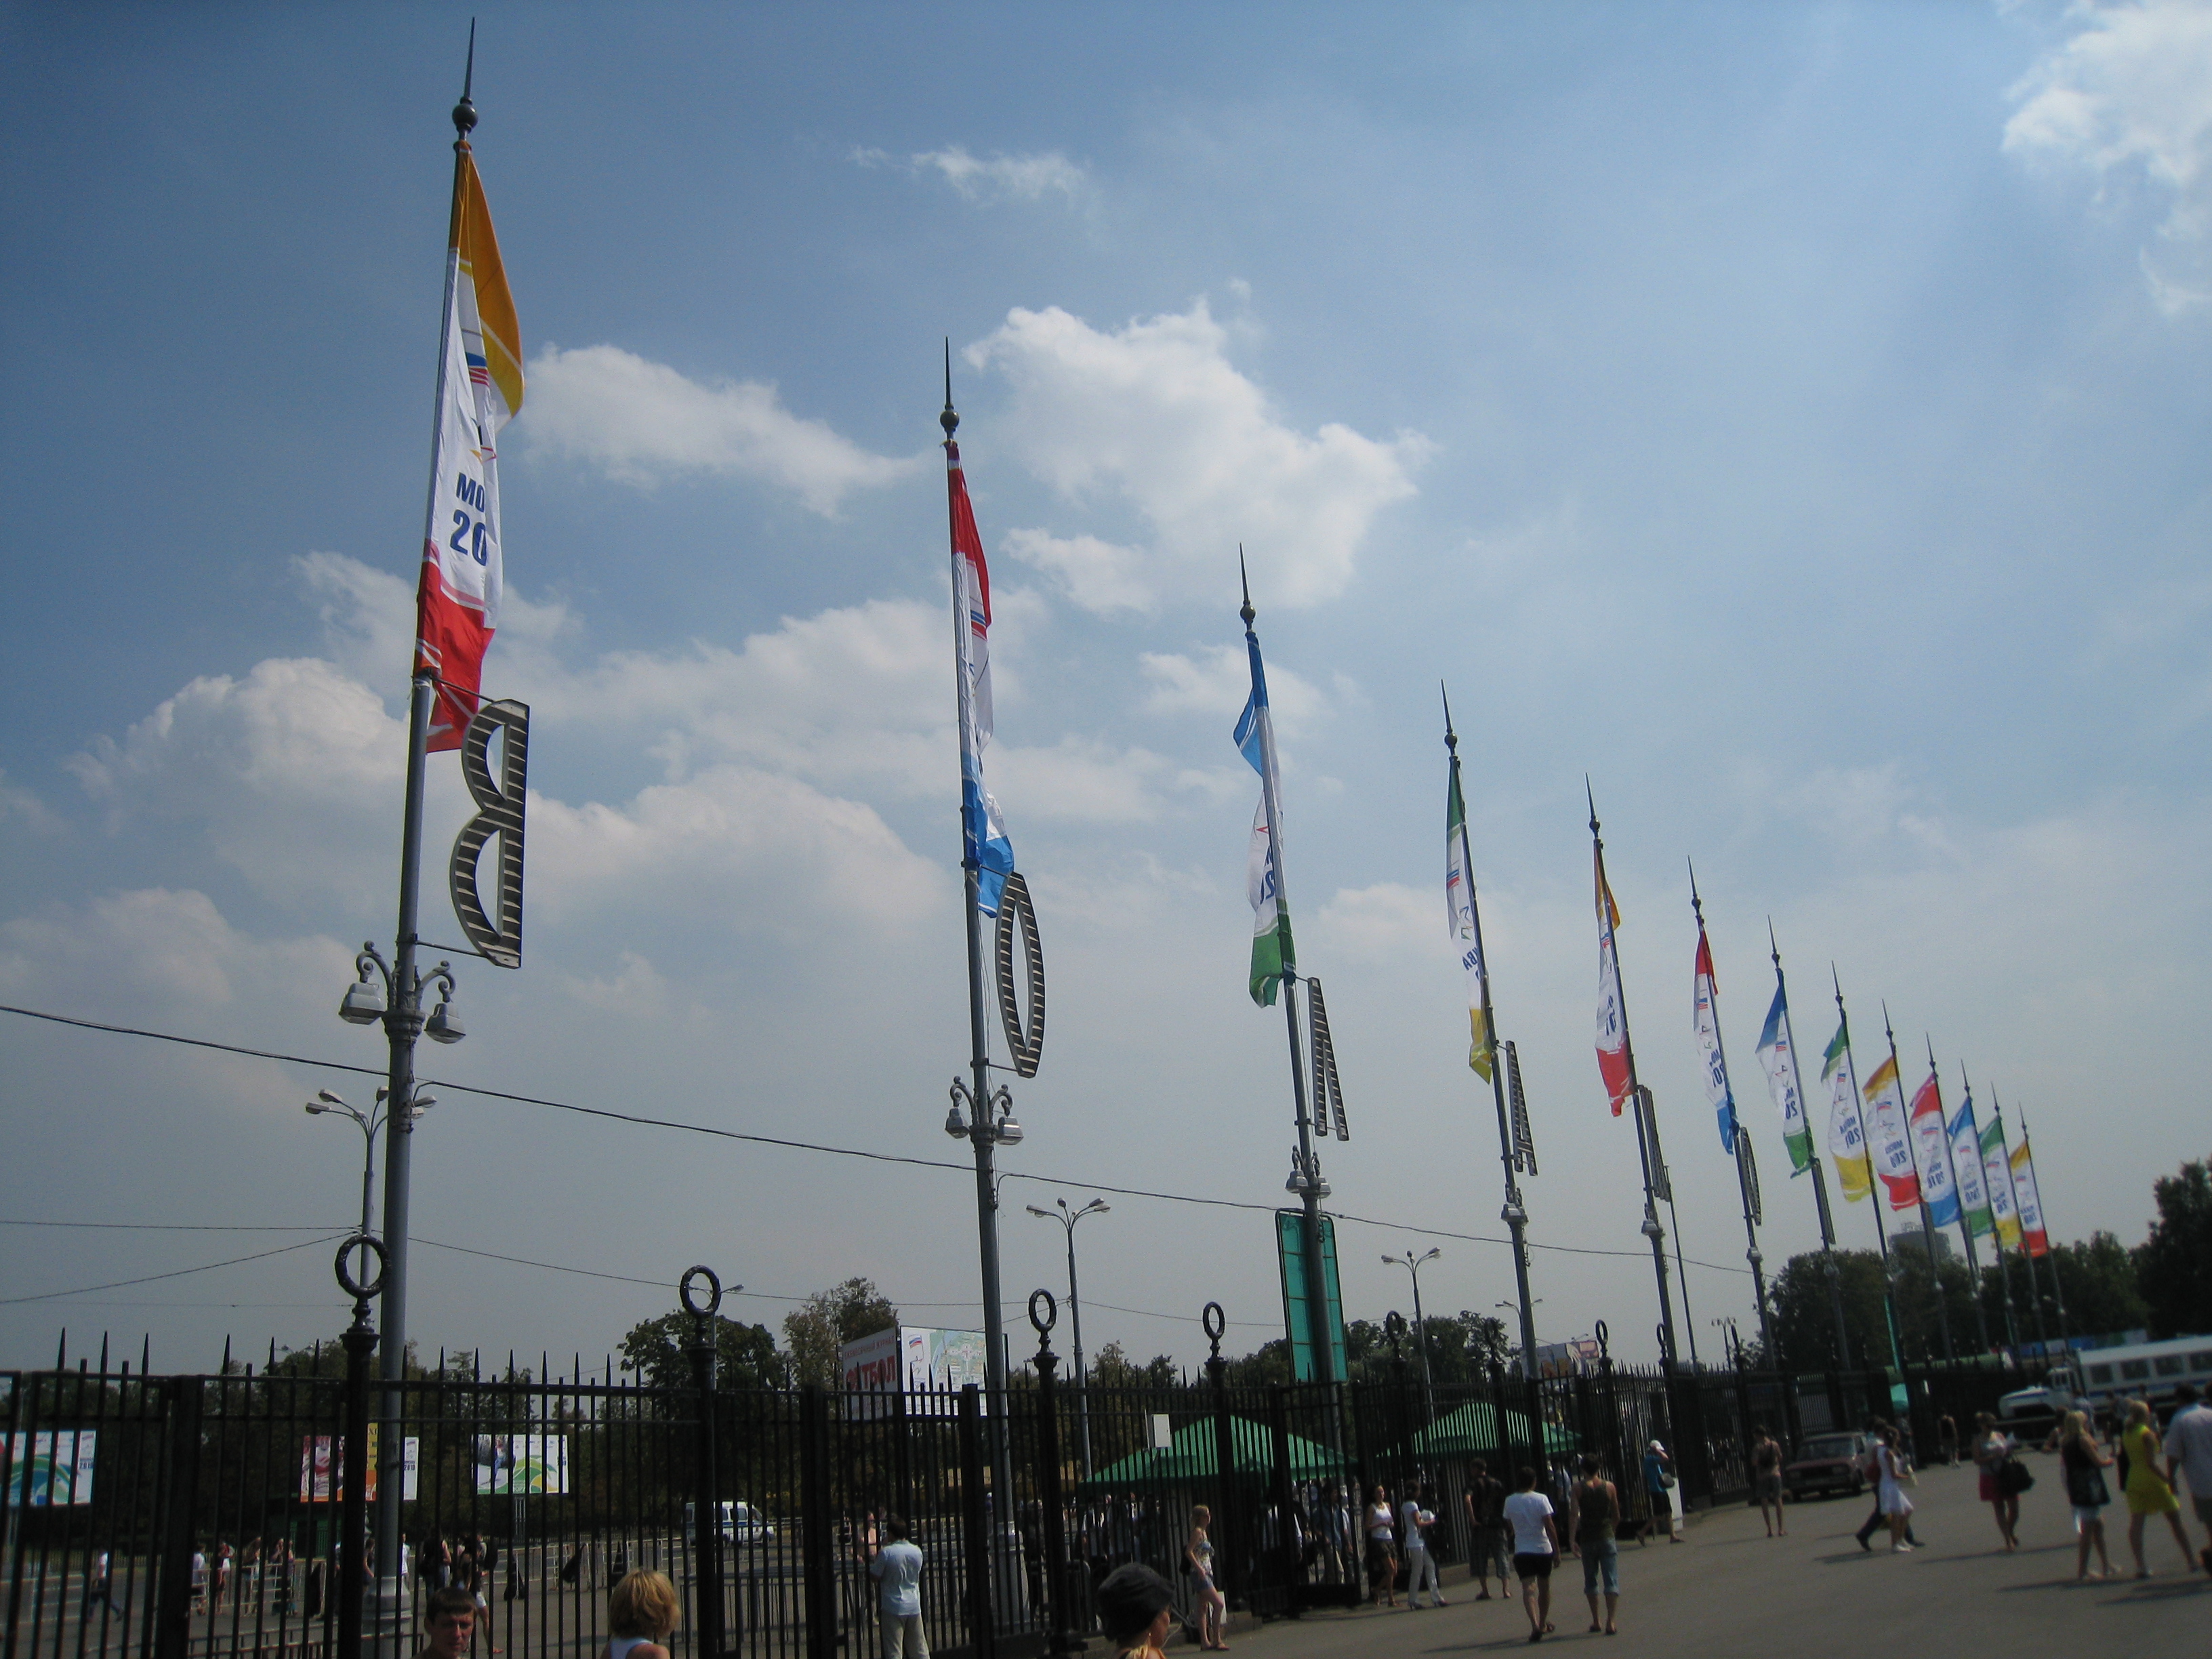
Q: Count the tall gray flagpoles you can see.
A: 13